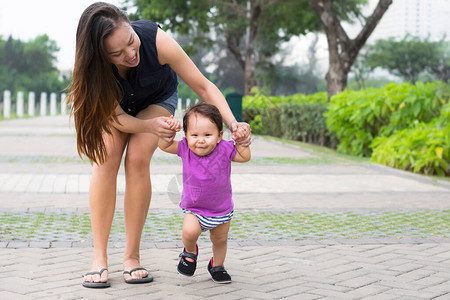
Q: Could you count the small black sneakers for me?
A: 2